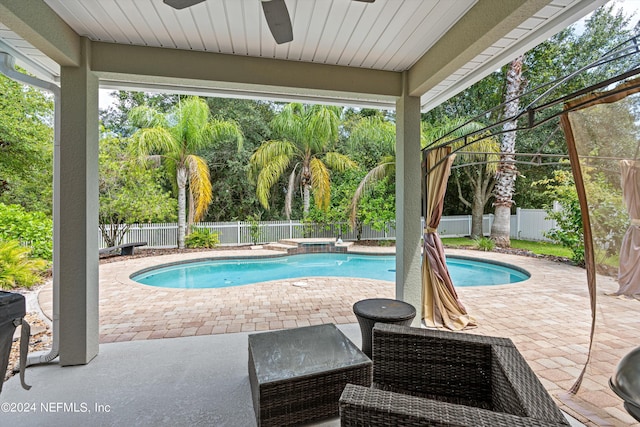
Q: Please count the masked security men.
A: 0